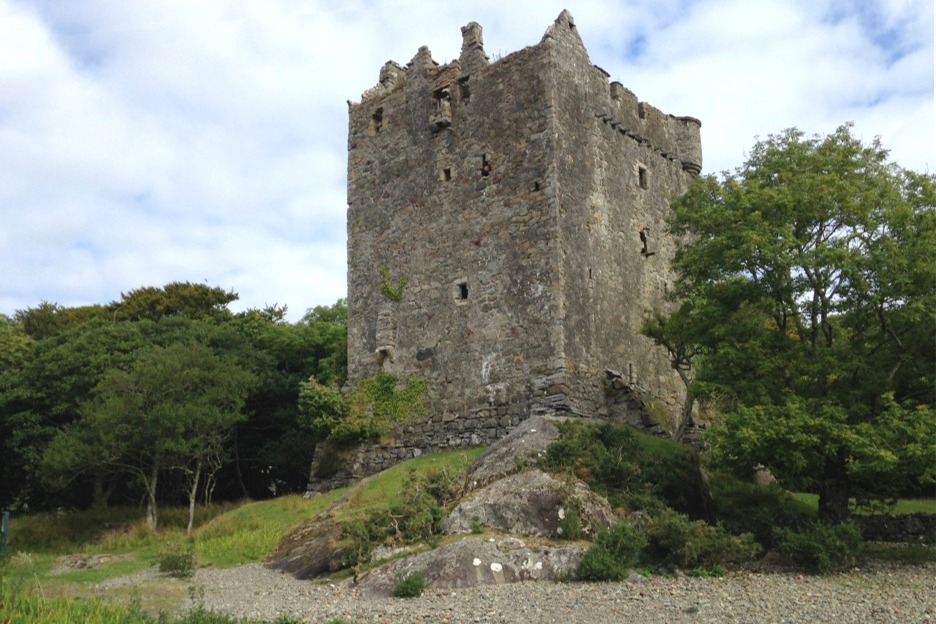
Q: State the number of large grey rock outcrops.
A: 3